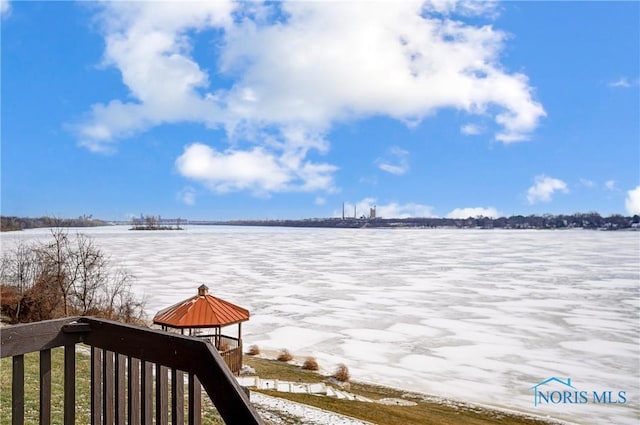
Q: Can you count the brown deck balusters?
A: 11